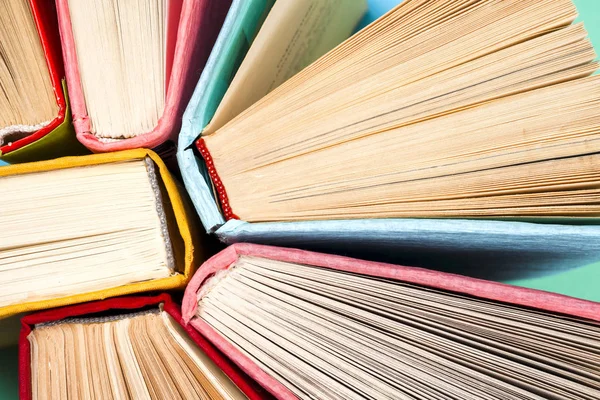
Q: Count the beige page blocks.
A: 6